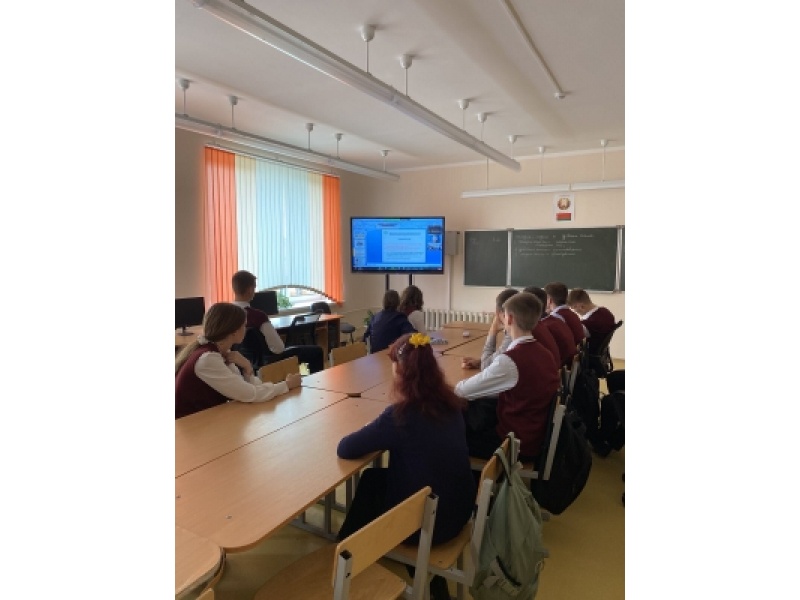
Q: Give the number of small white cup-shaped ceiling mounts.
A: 12